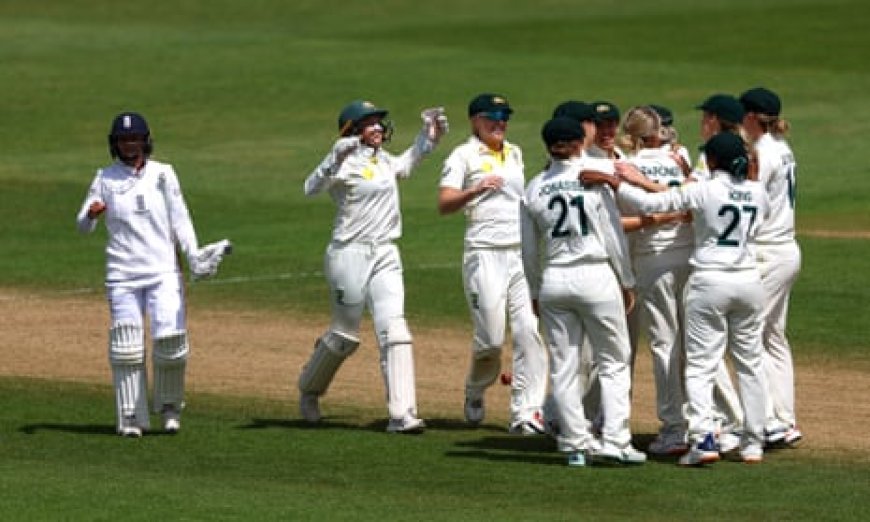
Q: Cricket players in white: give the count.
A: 11